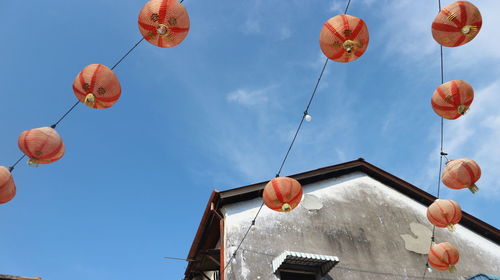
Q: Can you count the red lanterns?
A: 11